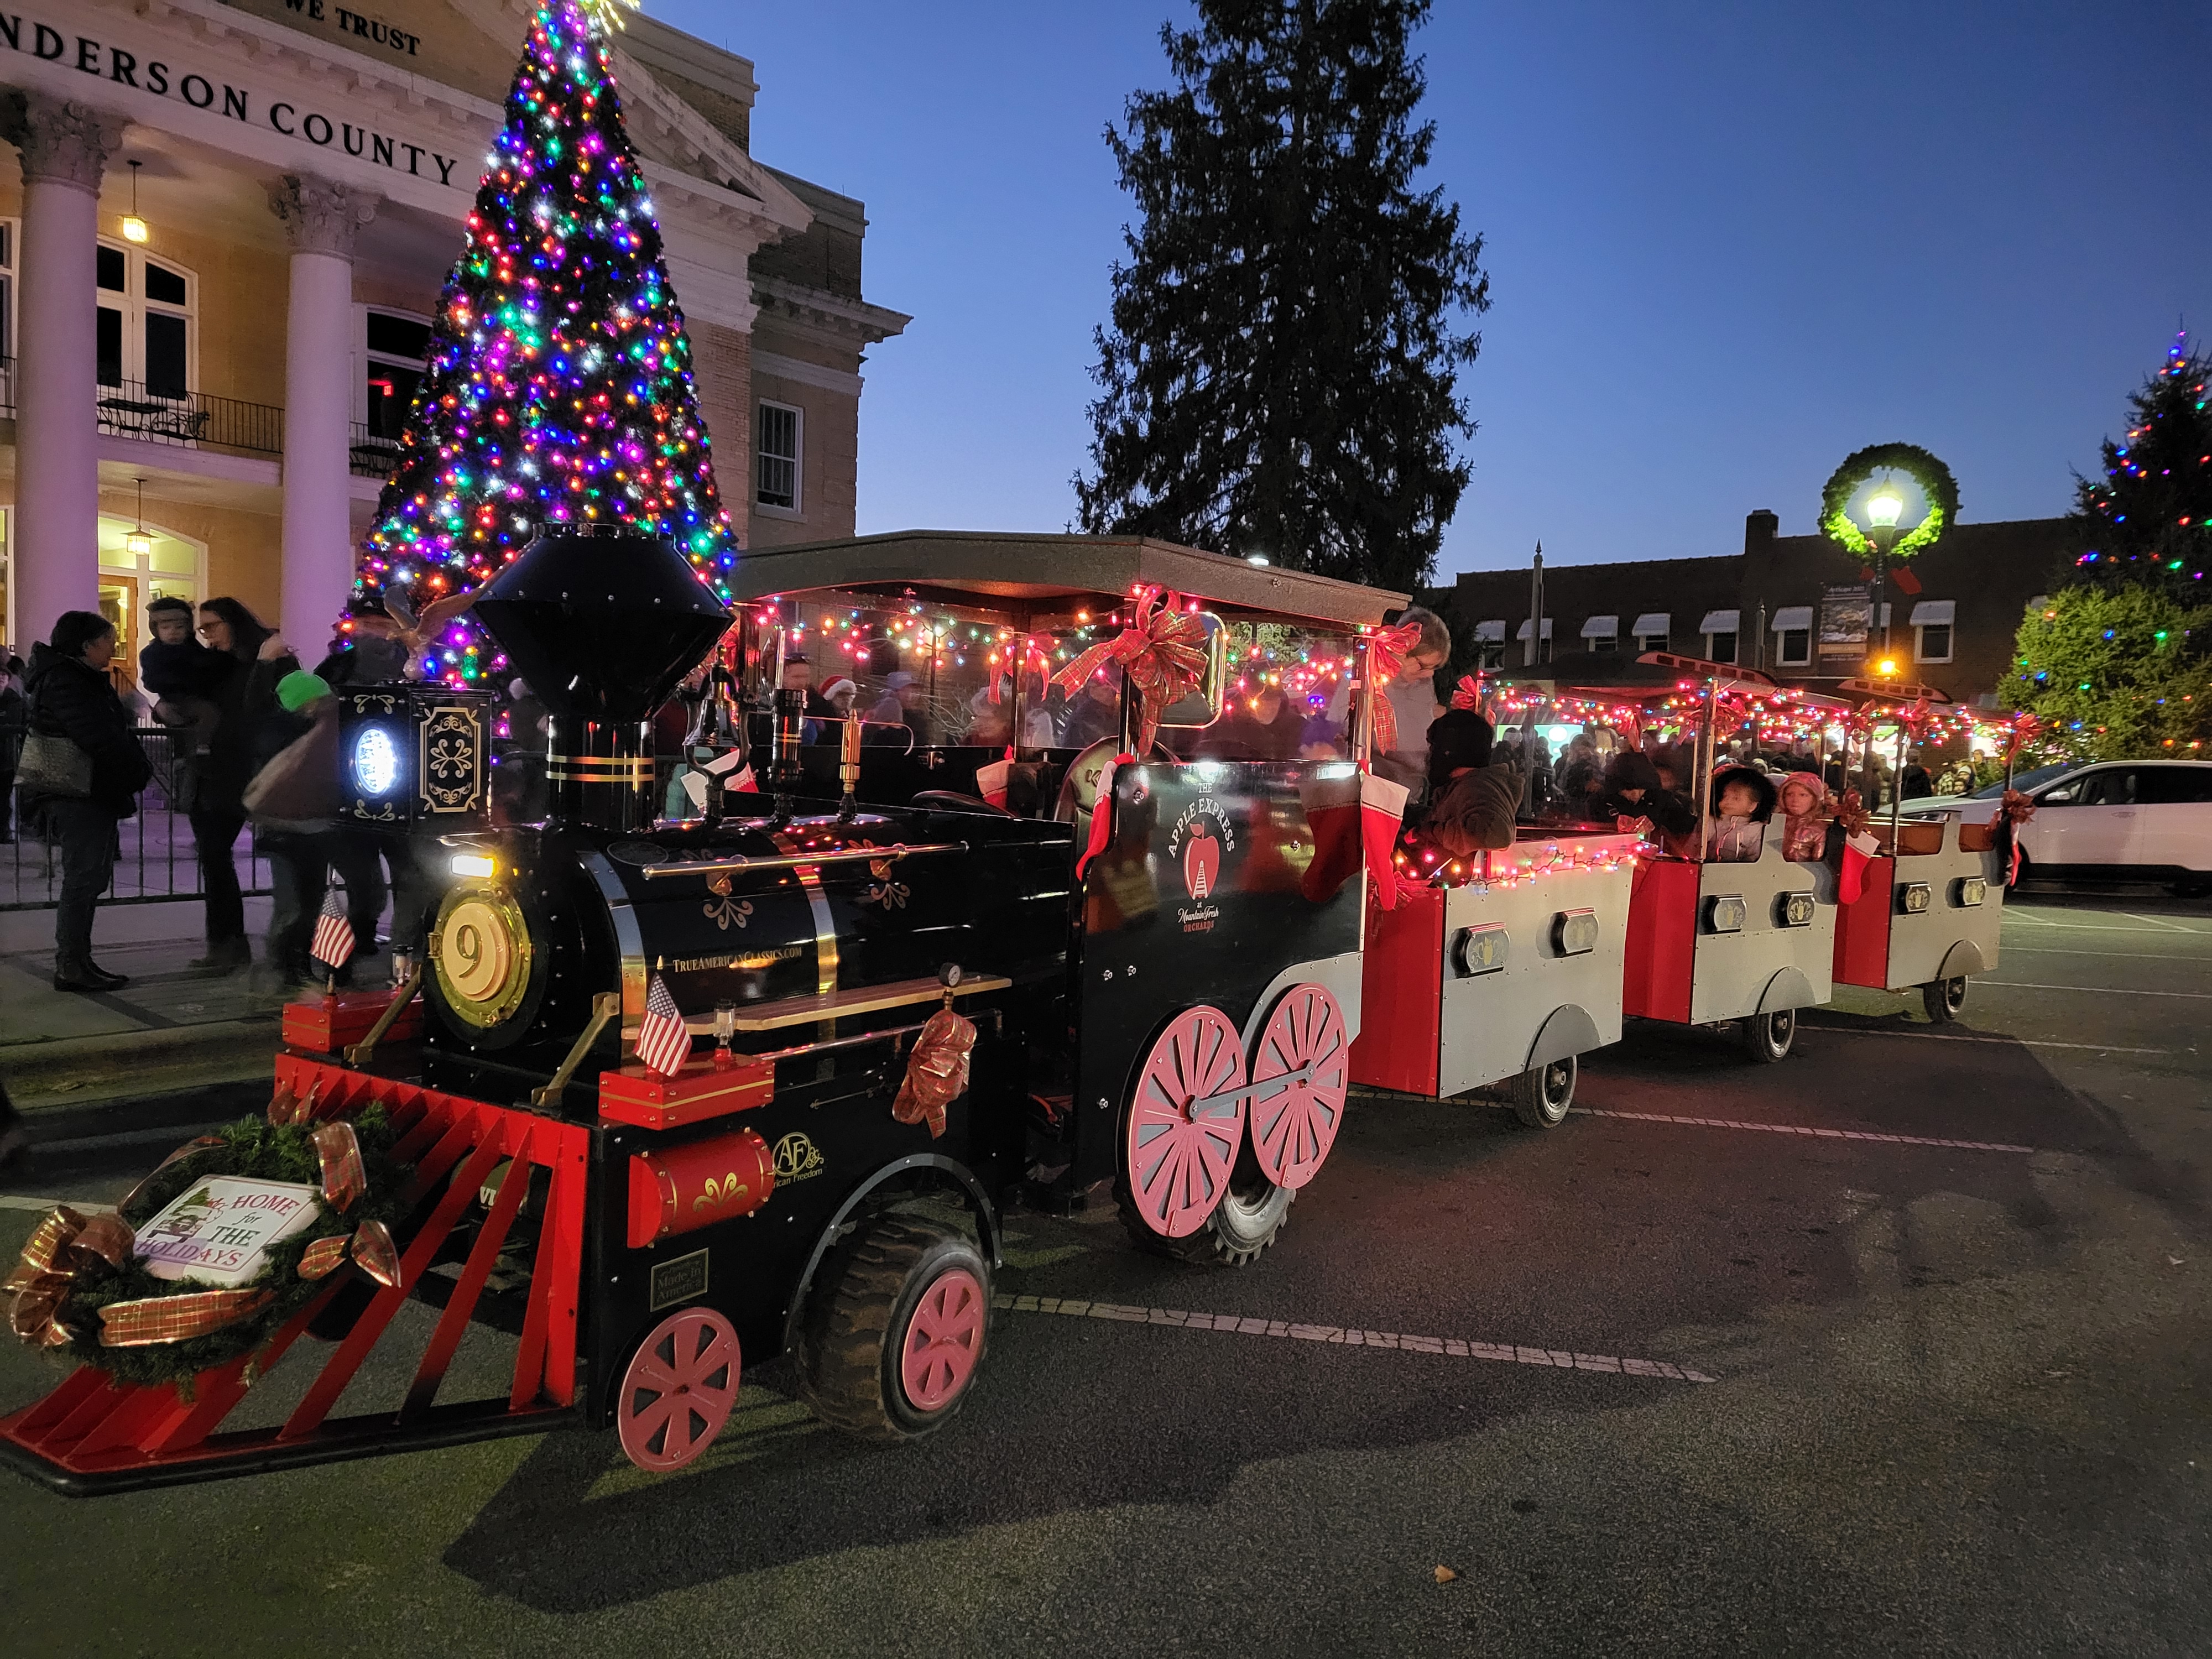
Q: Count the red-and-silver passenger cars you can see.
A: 3